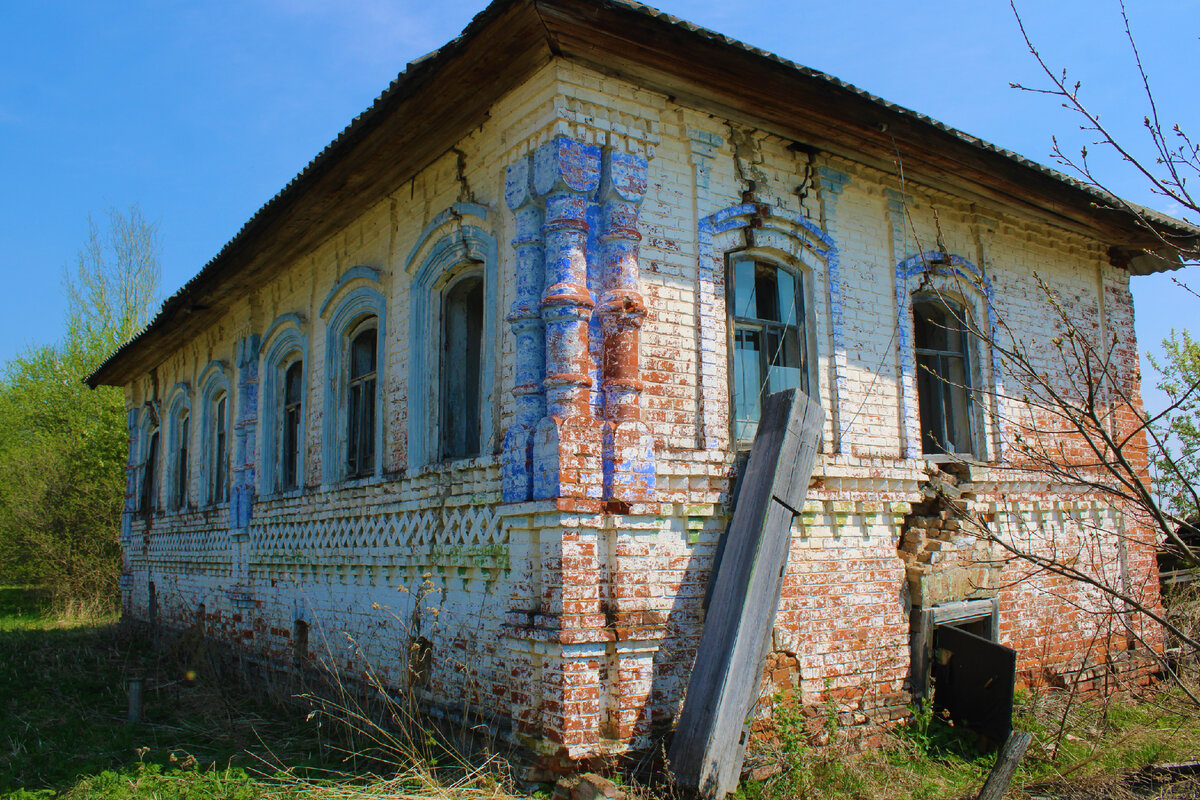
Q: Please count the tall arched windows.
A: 8